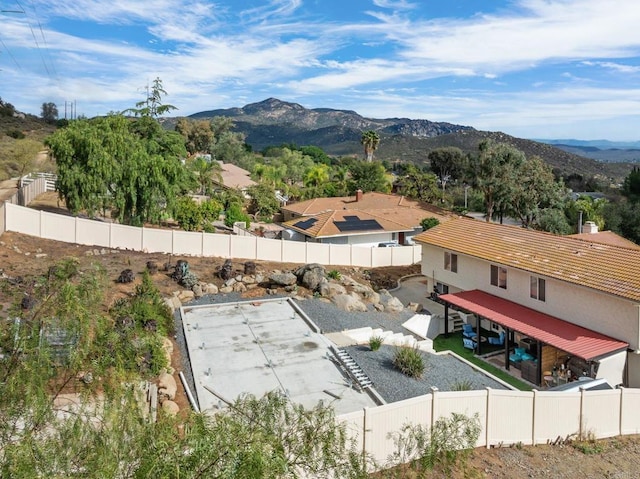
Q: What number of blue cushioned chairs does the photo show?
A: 3